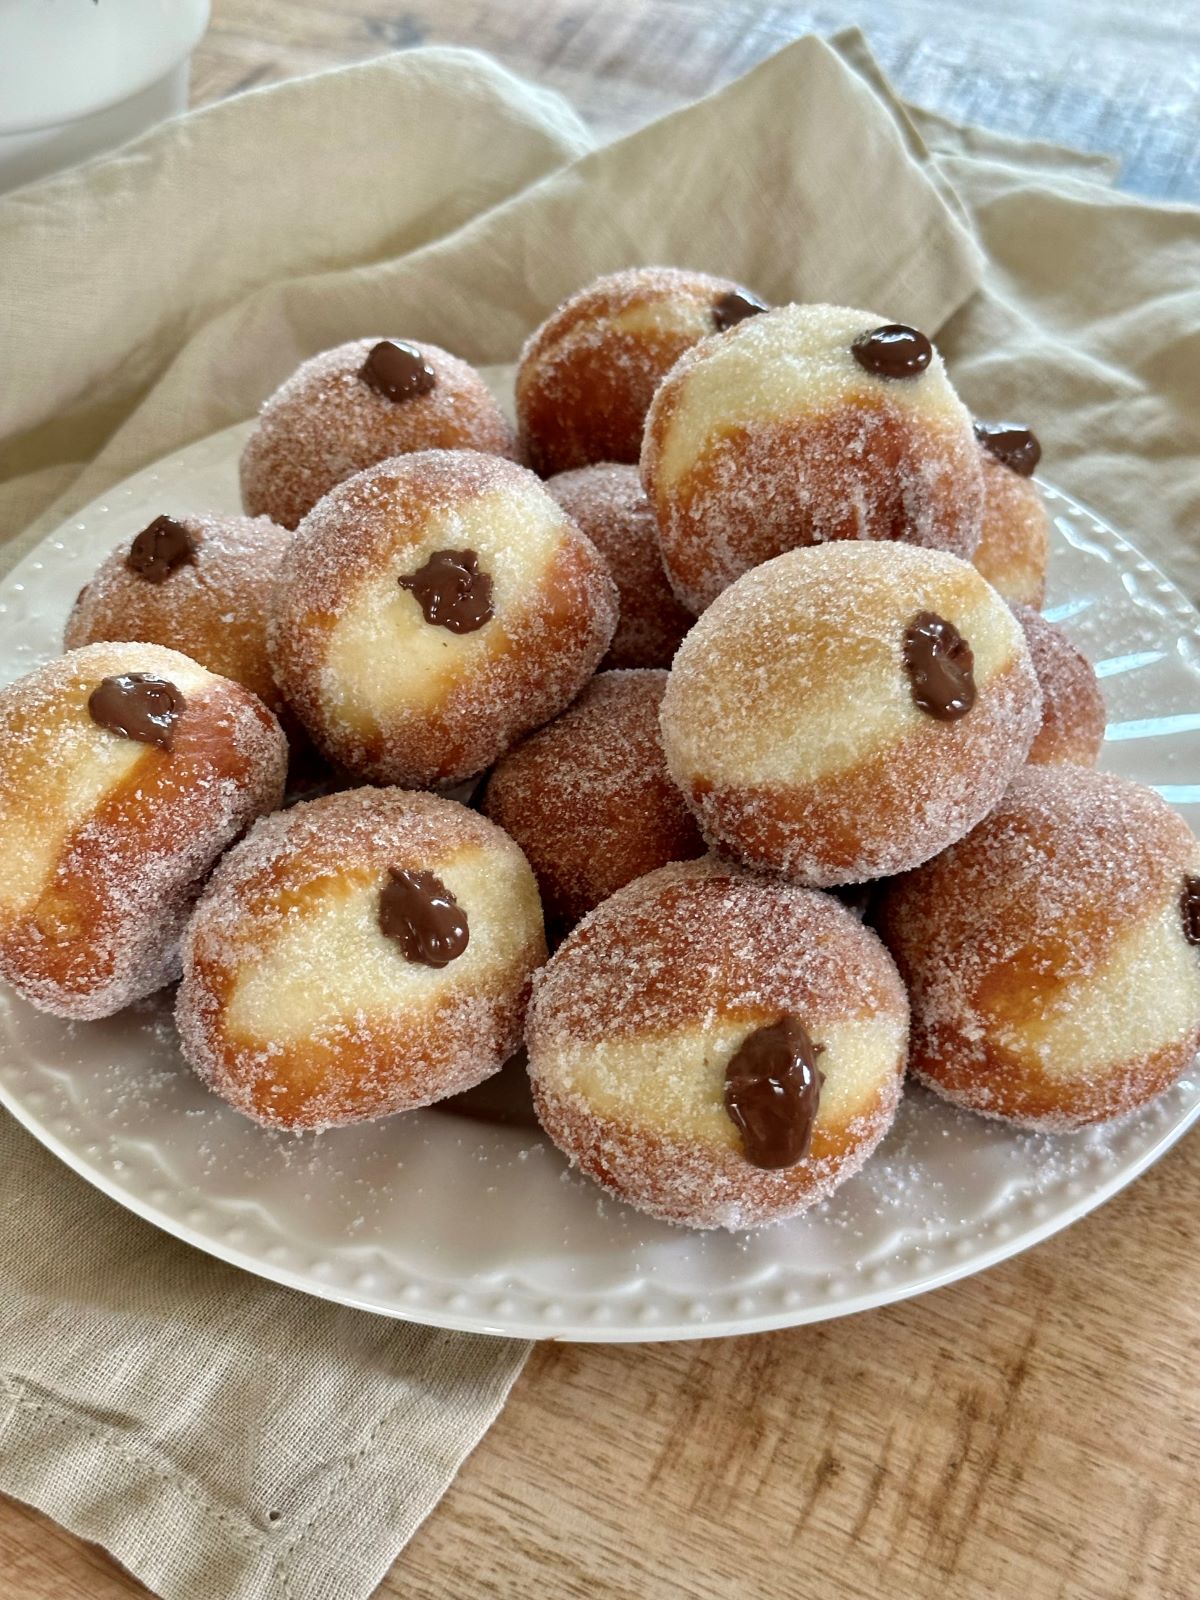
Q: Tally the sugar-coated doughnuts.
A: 14